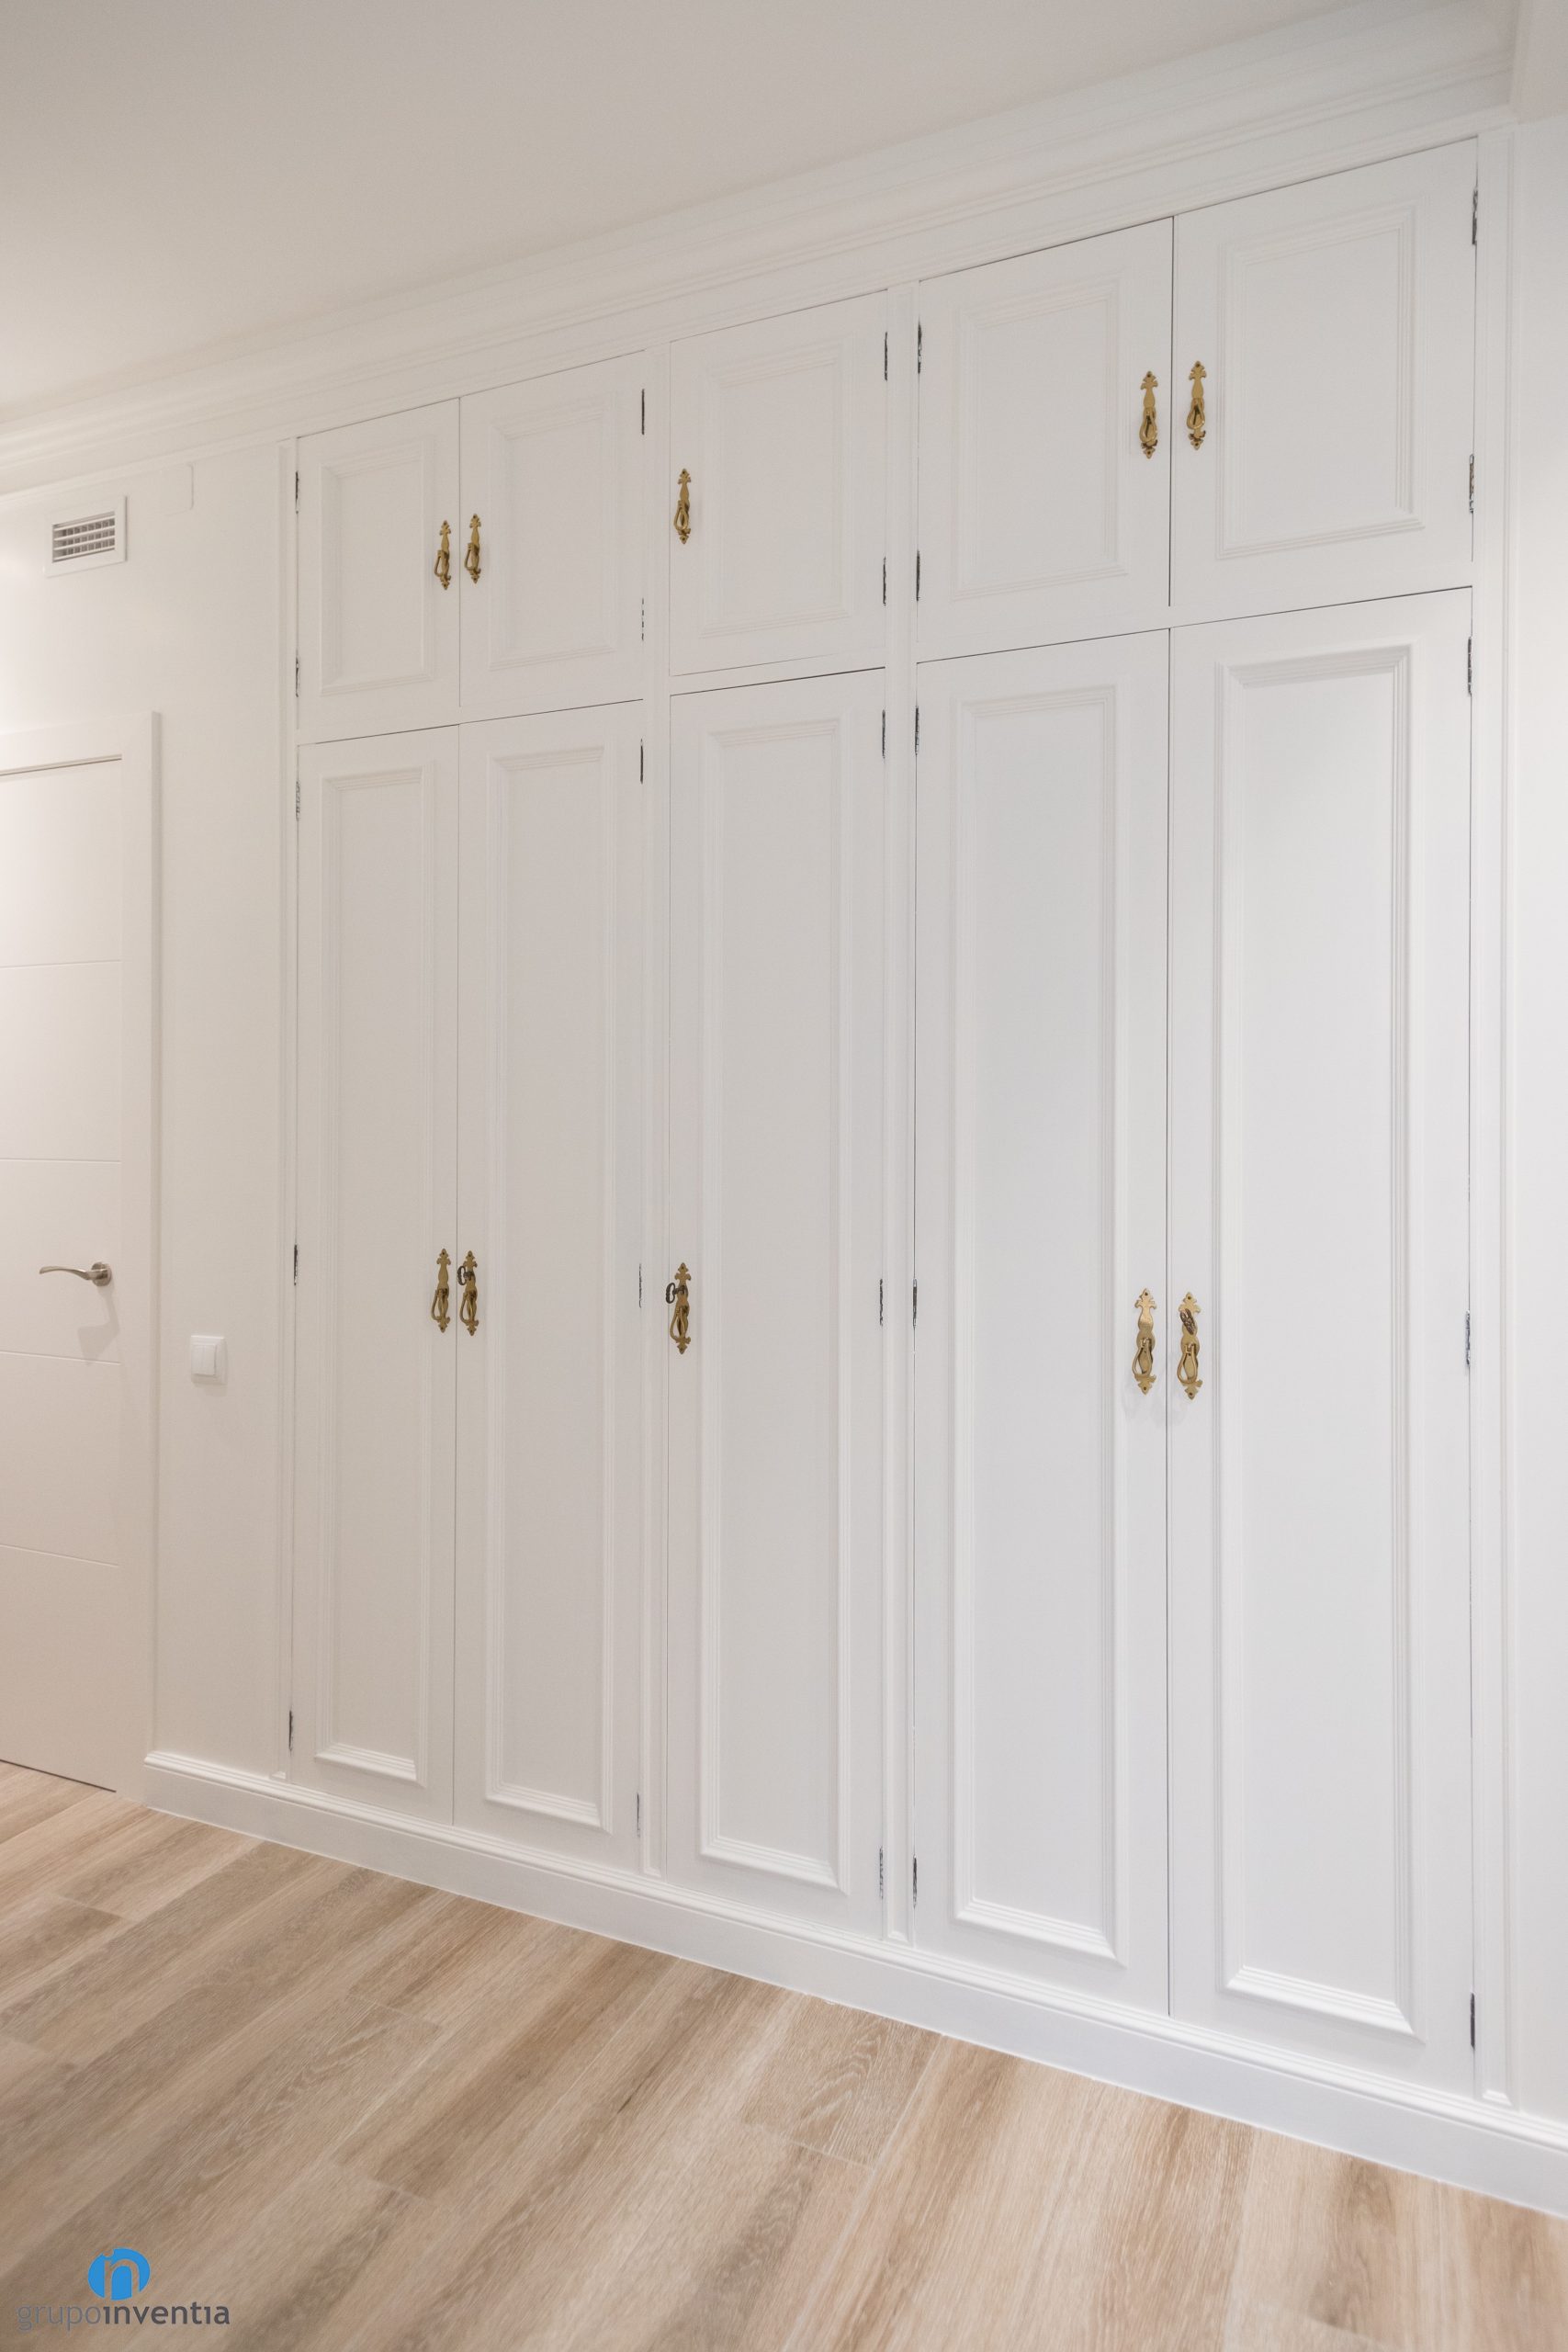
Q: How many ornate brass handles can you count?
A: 10